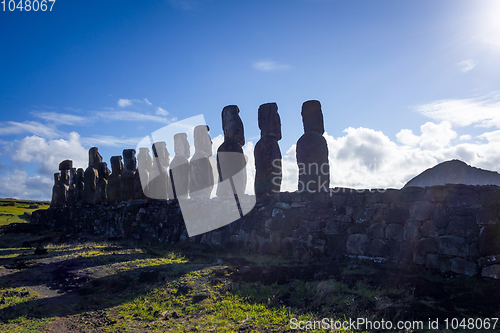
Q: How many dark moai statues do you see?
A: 15